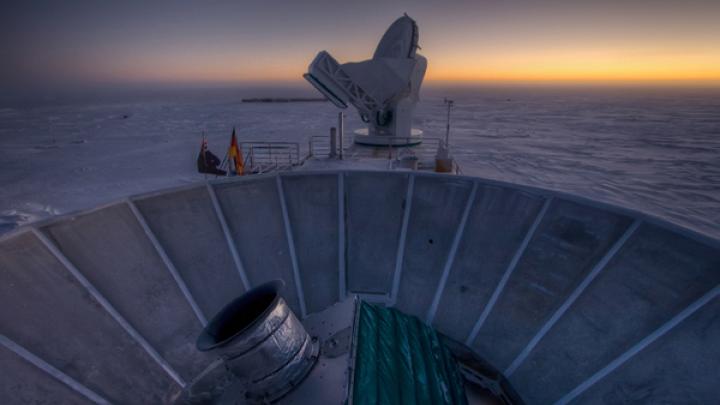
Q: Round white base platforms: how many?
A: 1